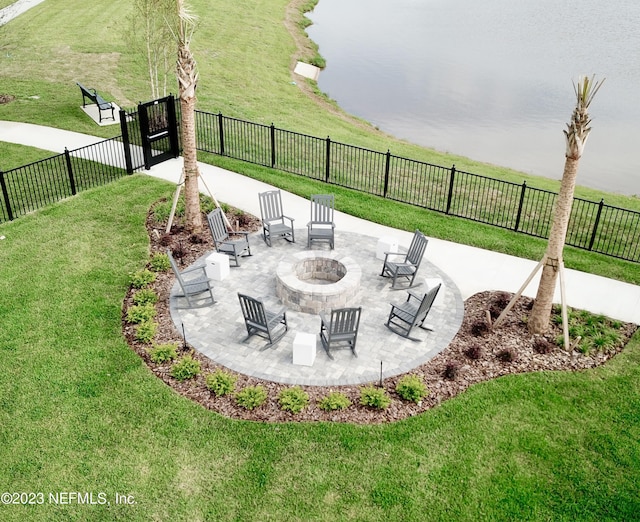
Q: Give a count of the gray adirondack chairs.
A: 8